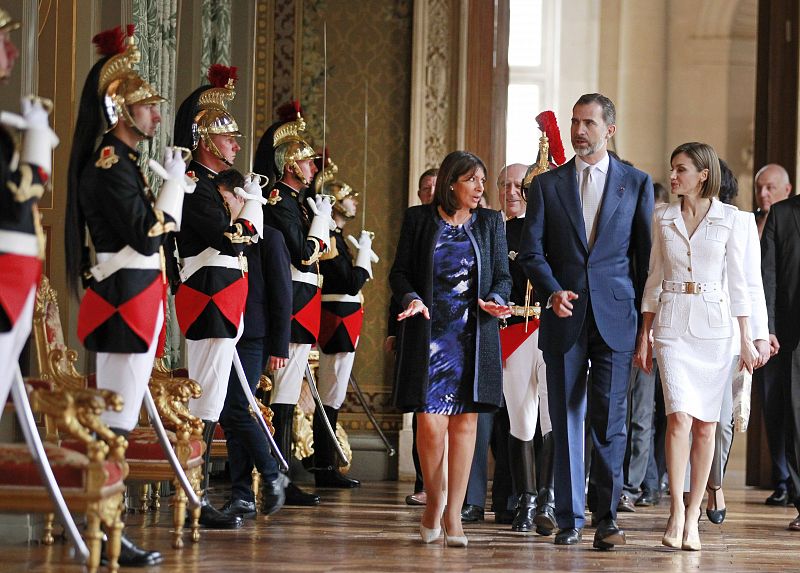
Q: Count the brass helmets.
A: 6